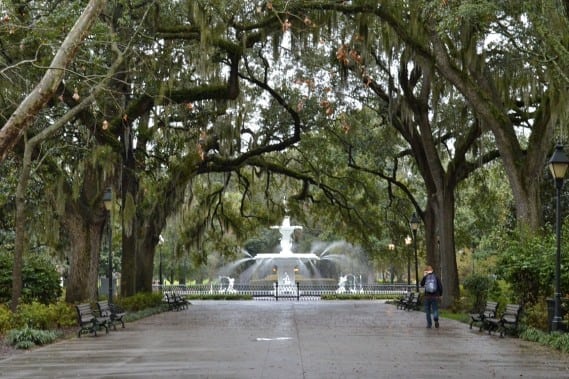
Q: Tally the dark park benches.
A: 8